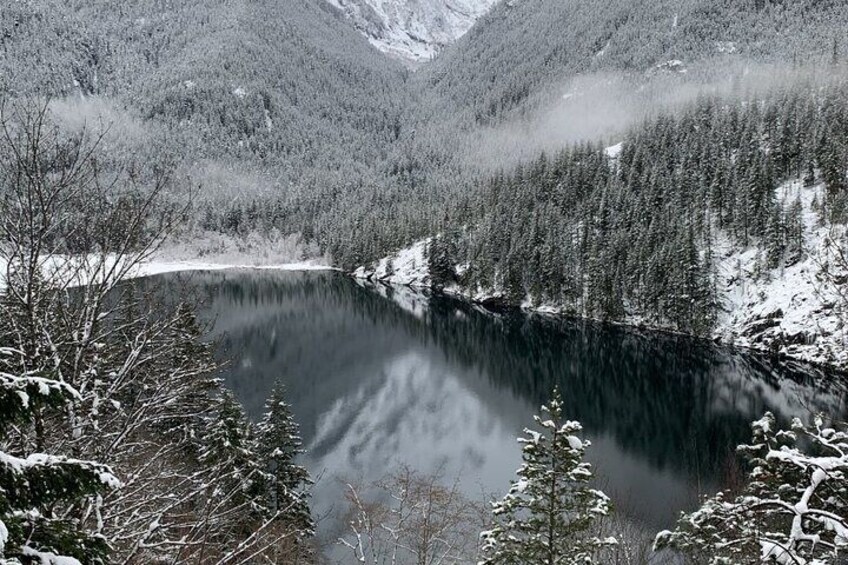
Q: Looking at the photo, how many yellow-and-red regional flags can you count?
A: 0